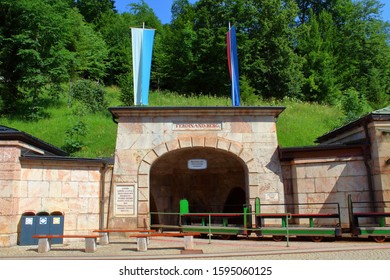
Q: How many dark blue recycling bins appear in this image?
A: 3